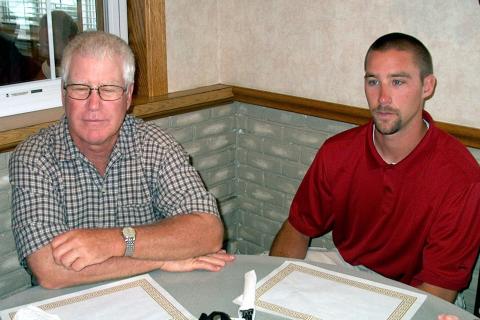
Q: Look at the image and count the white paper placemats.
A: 2